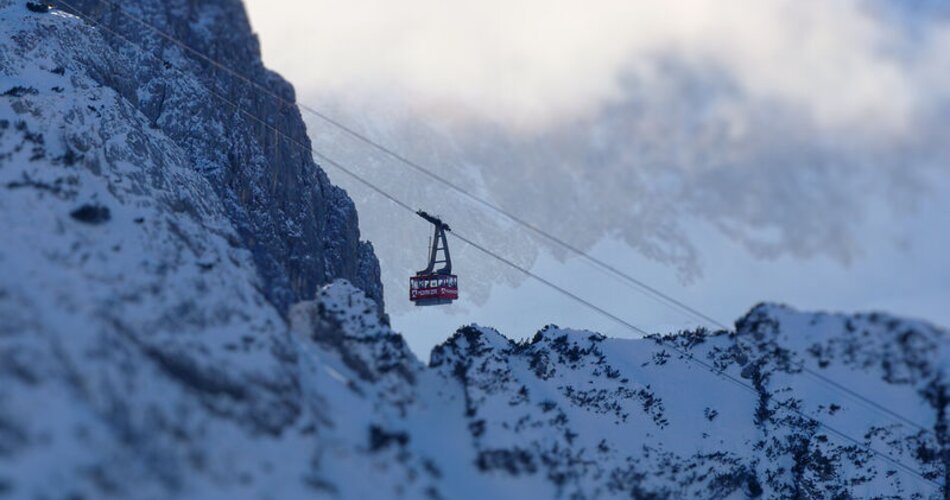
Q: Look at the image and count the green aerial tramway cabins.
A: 0